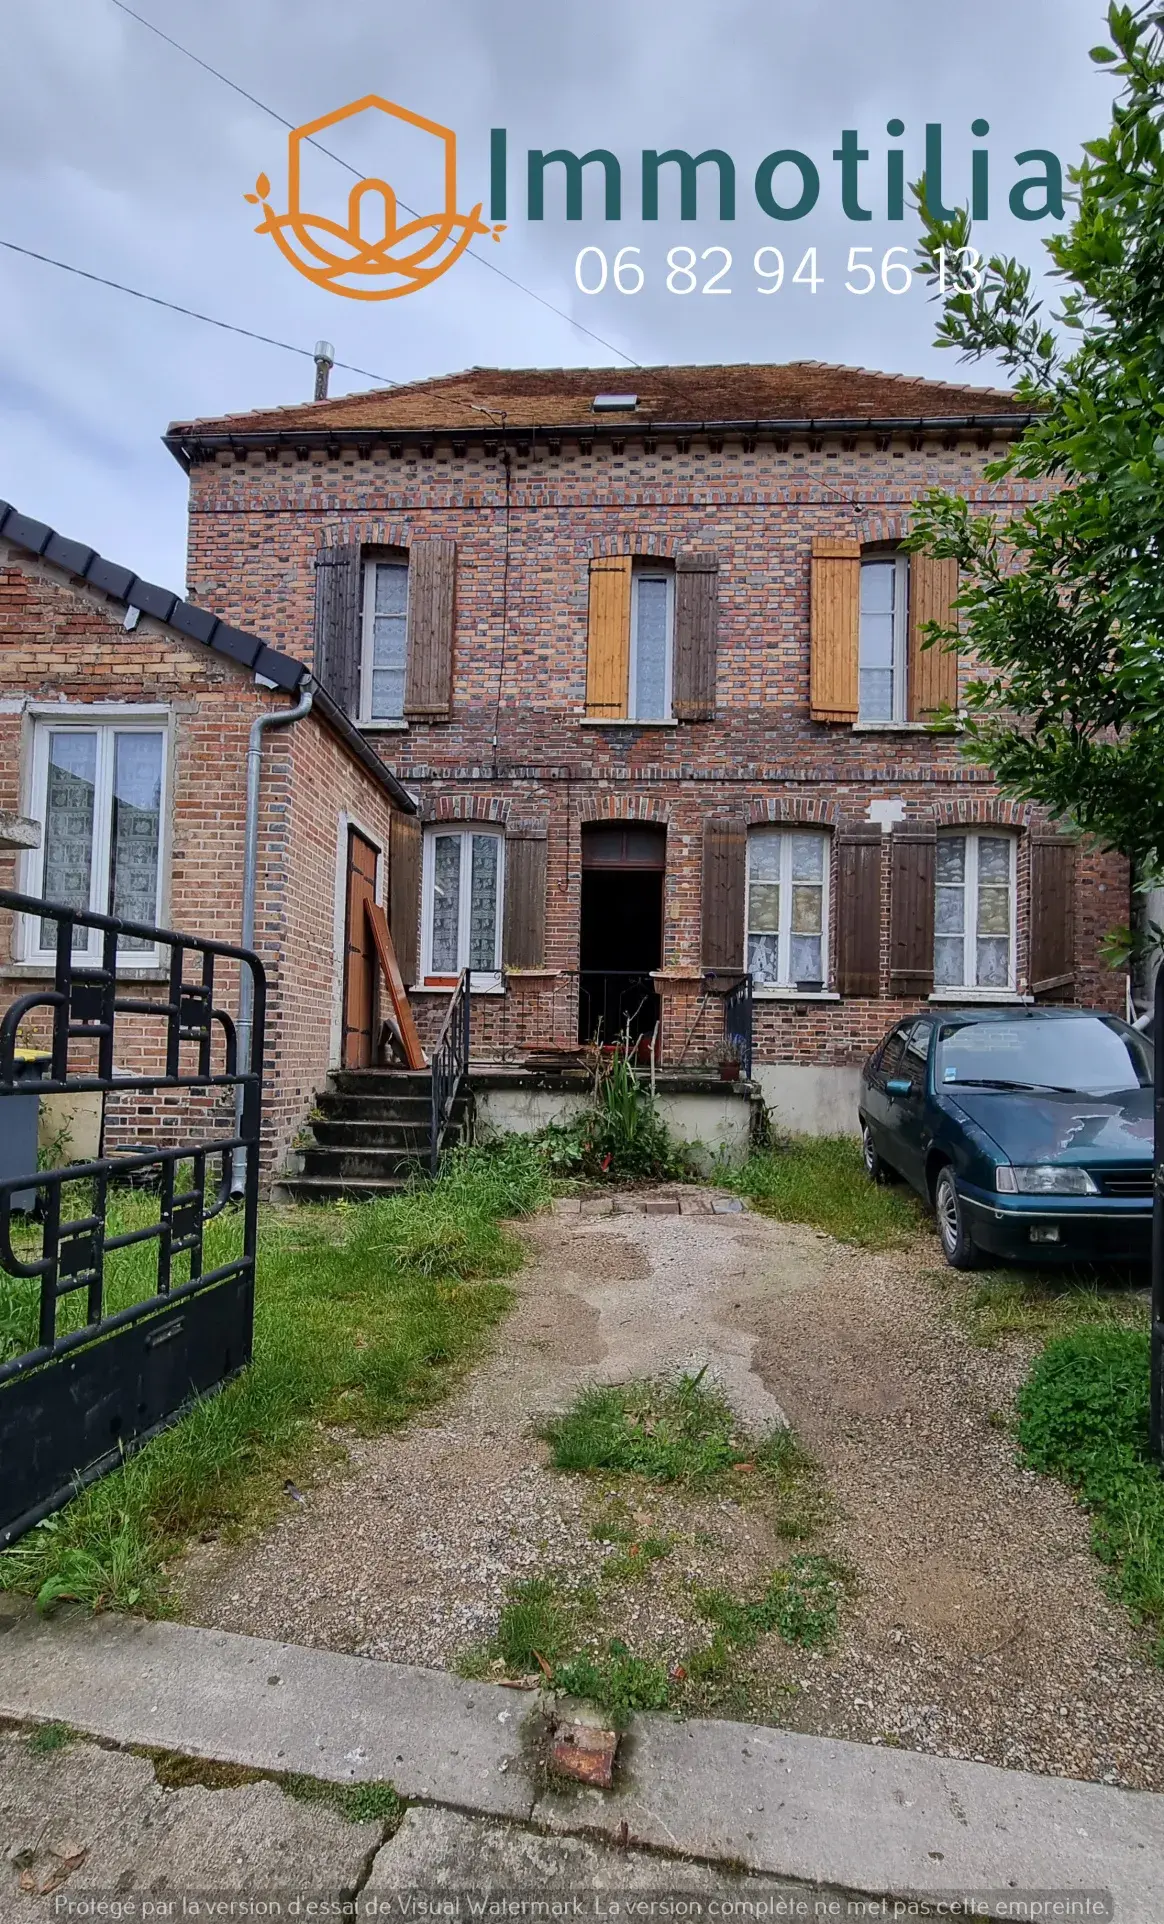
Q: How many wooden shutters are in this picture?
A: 12